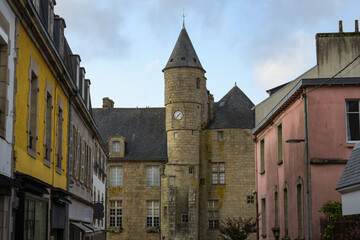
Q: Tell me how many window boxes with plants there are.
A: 2